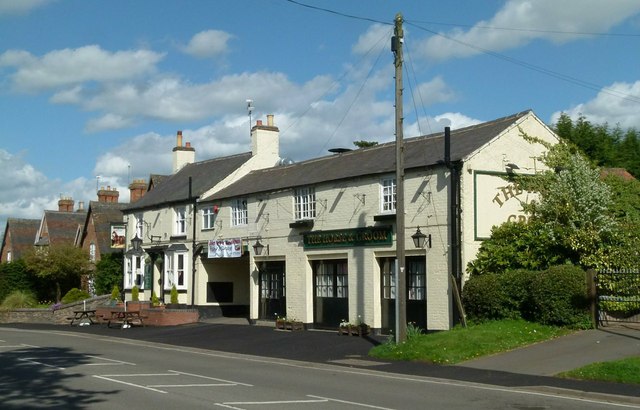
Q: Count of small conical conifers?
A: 4